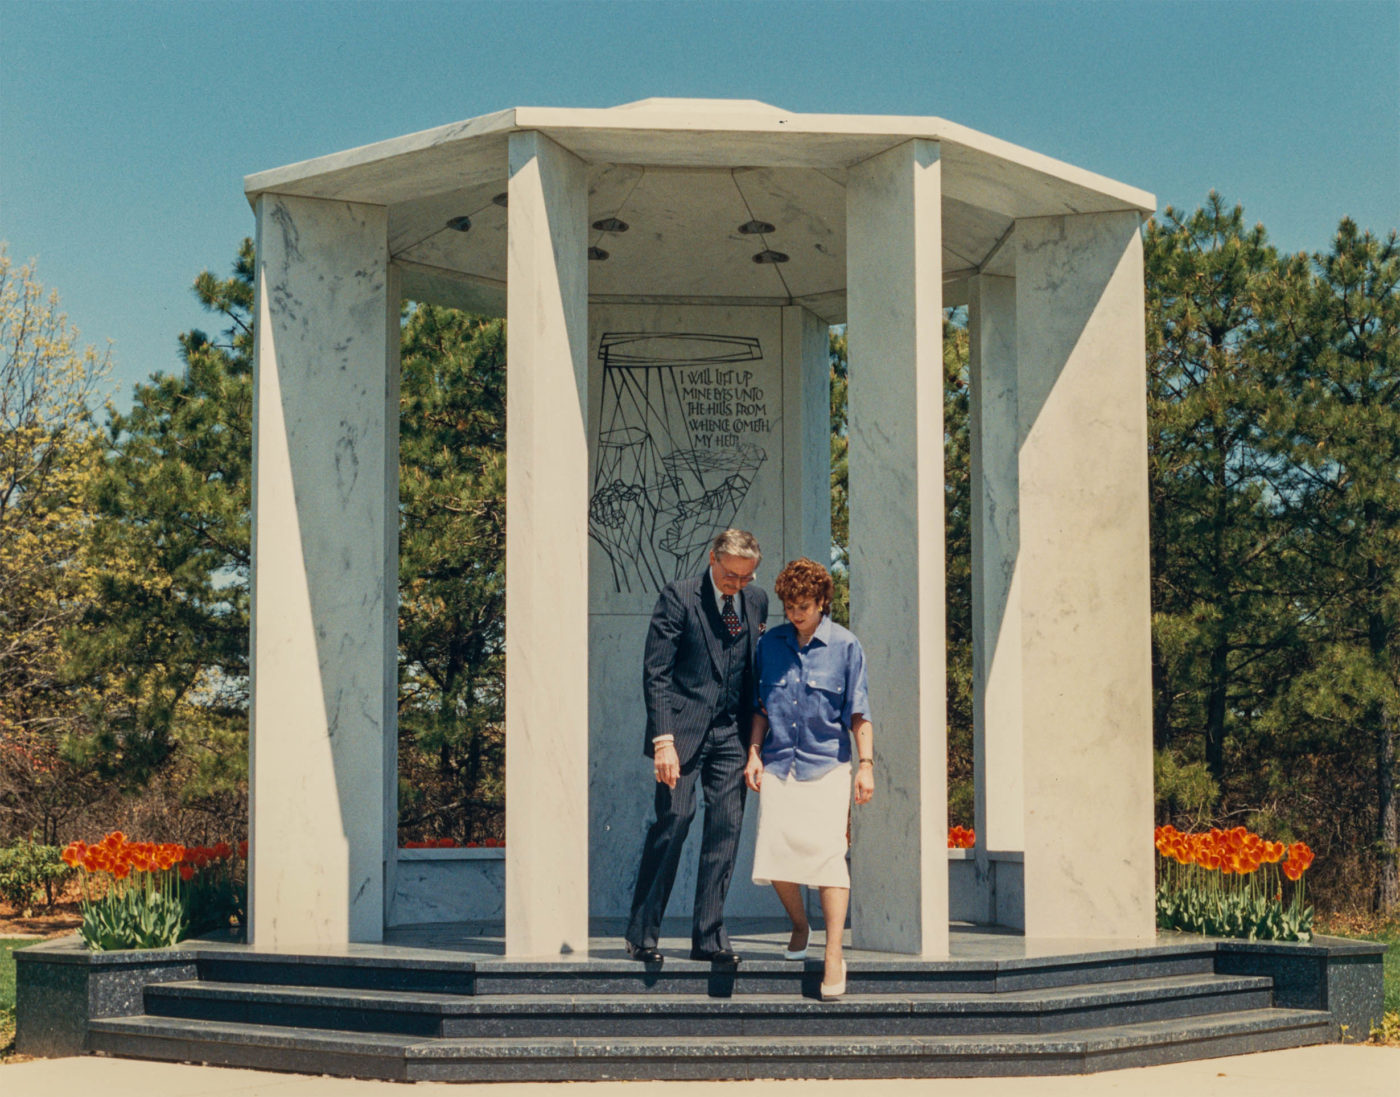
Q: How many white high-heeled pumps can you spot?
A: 2